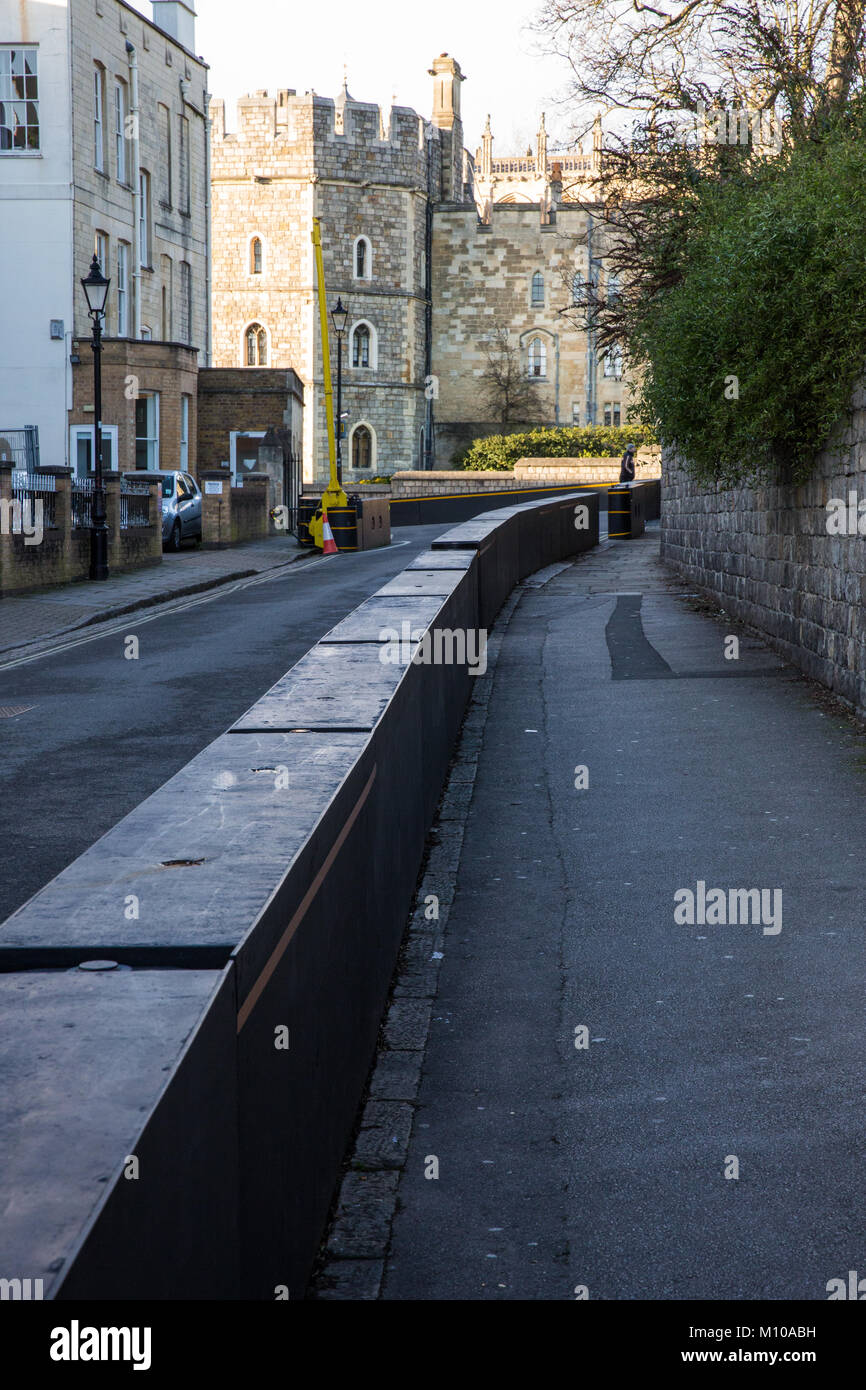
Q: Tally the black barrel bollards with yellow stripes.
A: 3